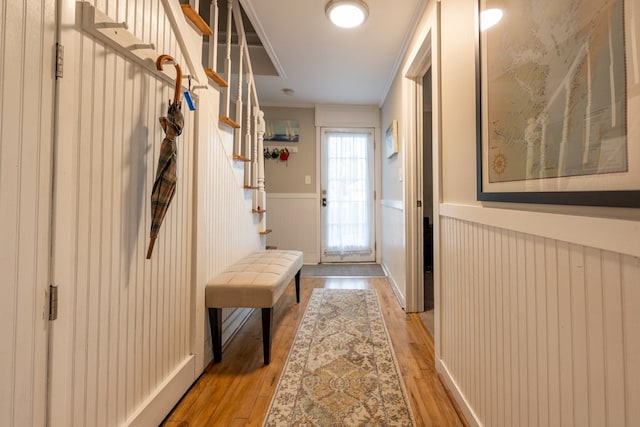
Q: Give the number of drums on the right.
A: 0